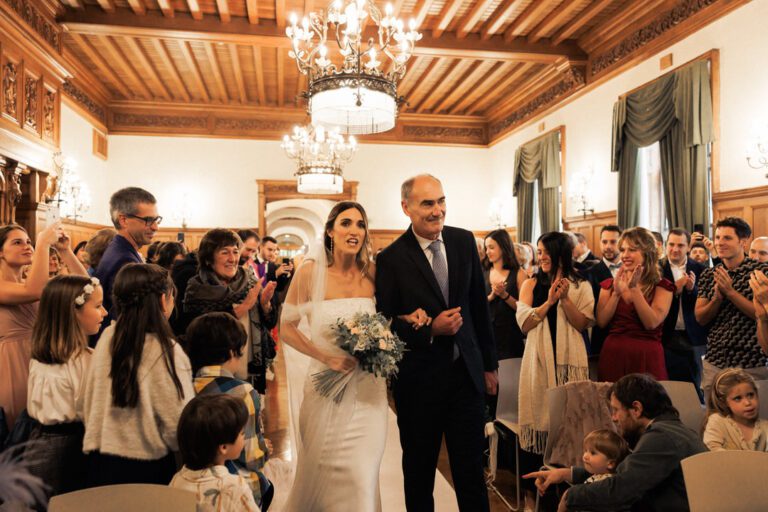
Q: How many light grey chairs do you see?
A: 6